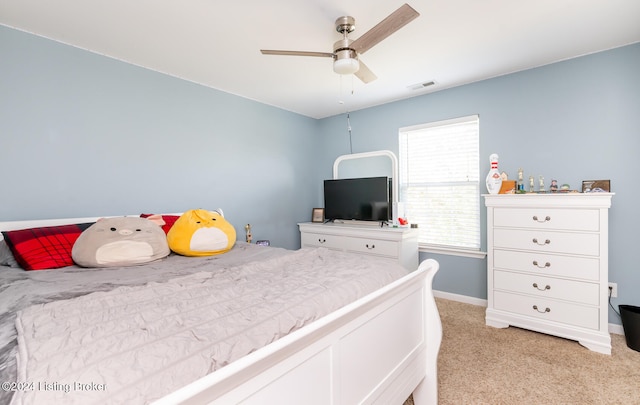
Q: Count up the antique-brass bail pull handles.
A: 7